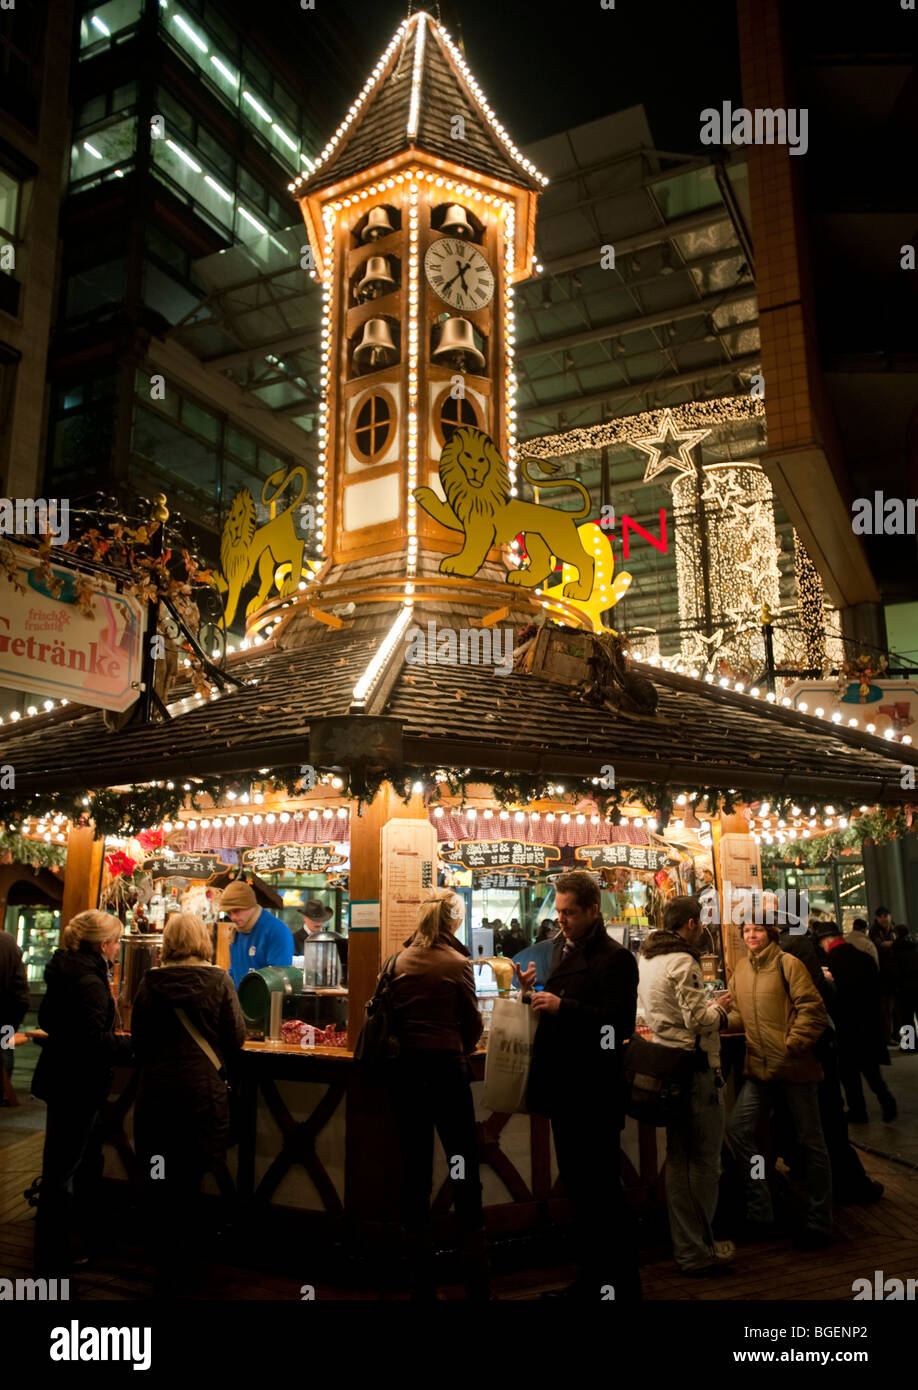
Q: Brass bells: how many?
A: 5